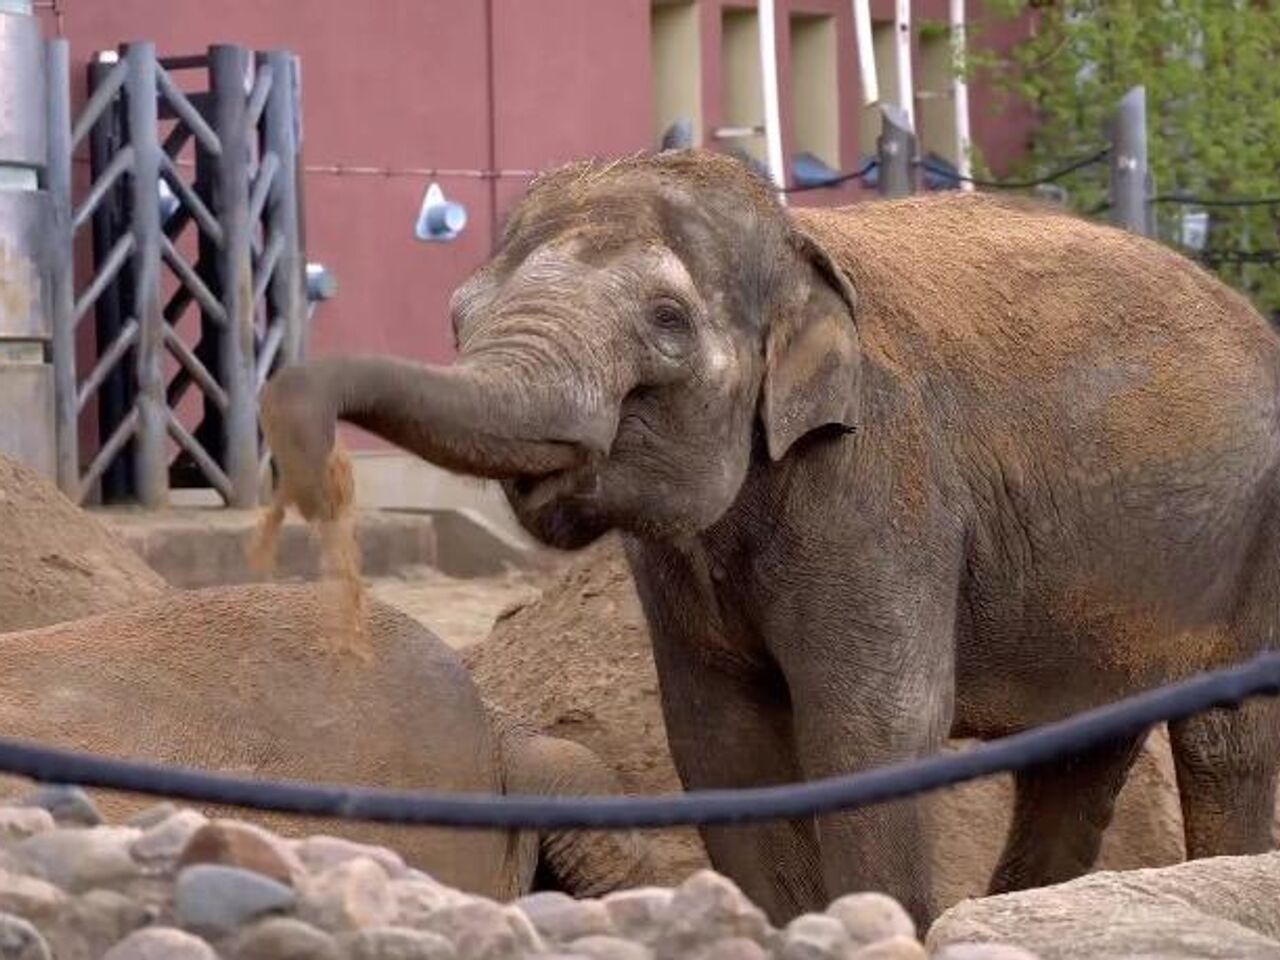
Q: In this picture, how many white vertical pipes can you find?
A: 4